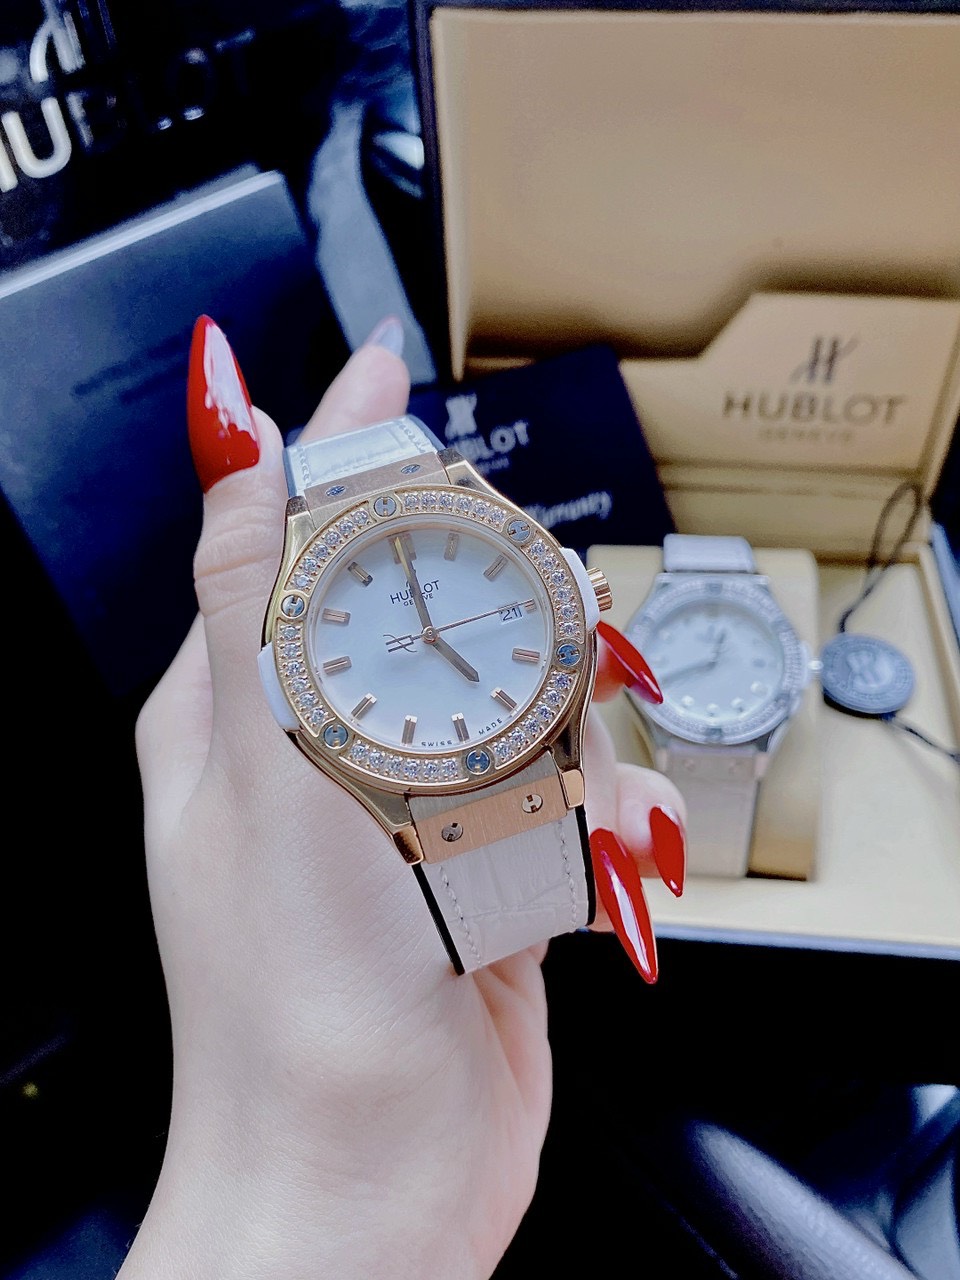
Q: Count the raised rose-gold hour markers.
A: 12